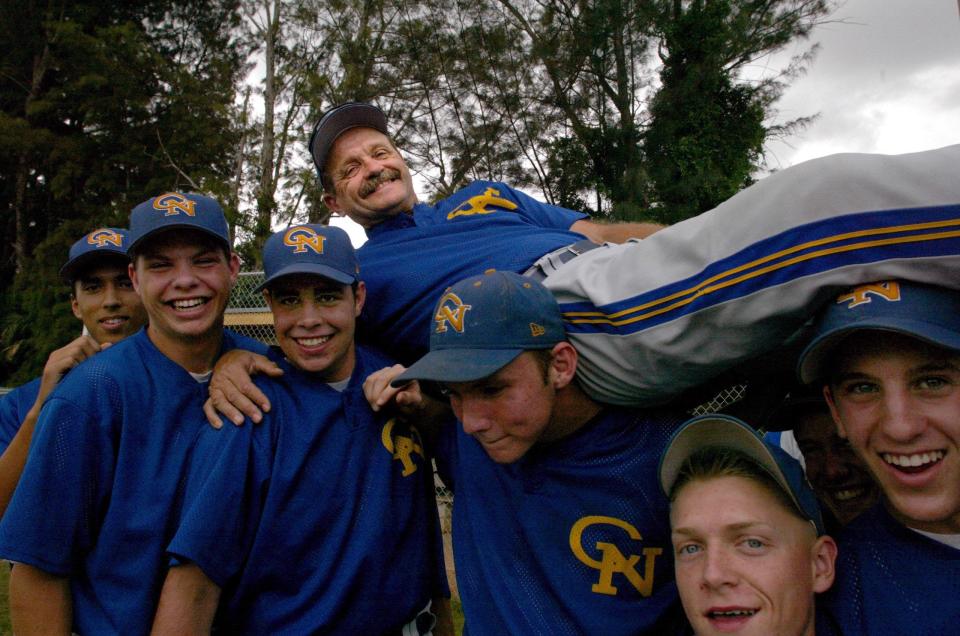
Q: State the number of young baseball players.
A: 7